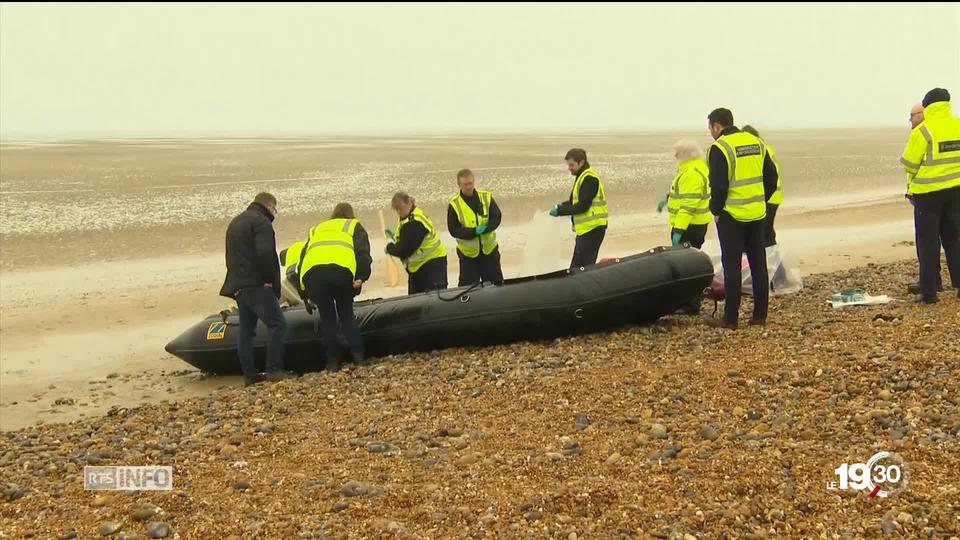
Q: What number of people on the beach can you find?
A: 11